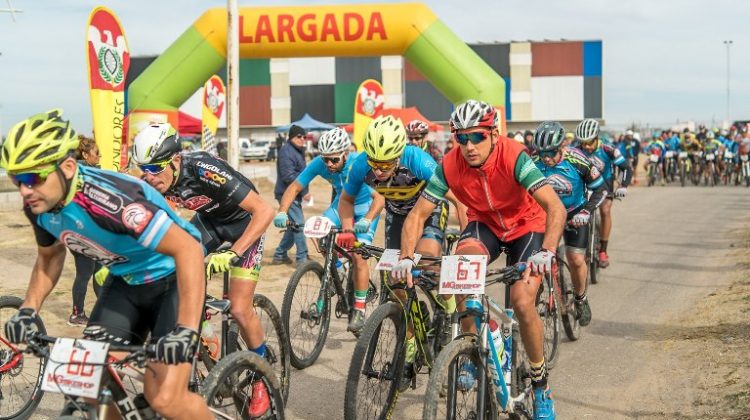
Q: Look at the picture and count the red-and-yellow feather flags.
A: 3